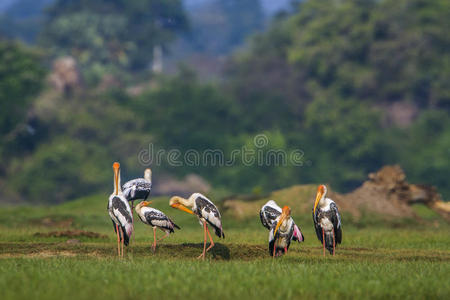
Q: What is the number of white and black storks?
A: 7